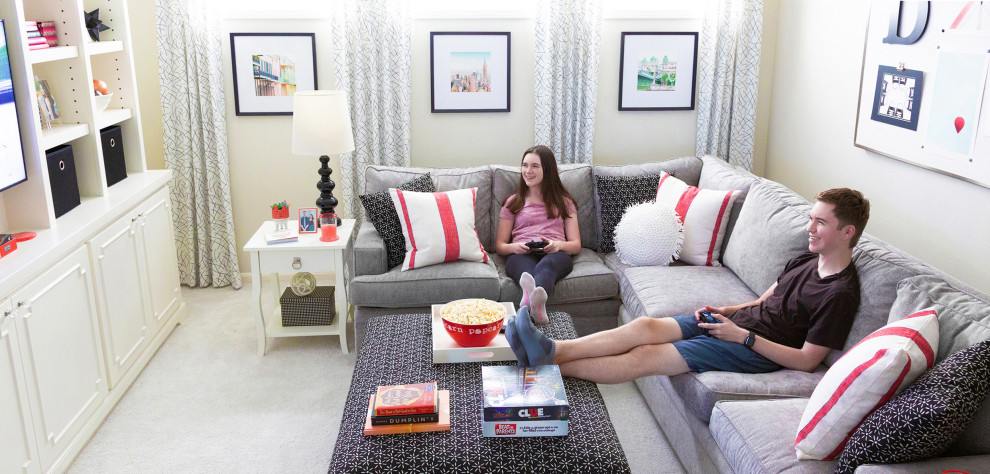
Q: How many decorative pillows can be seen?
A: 7